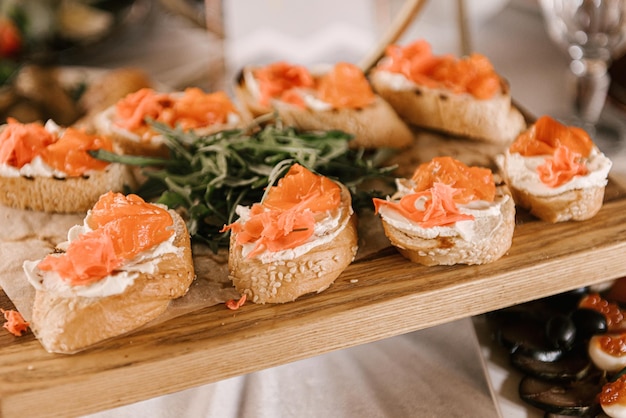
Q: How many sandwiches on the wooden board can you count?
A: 8